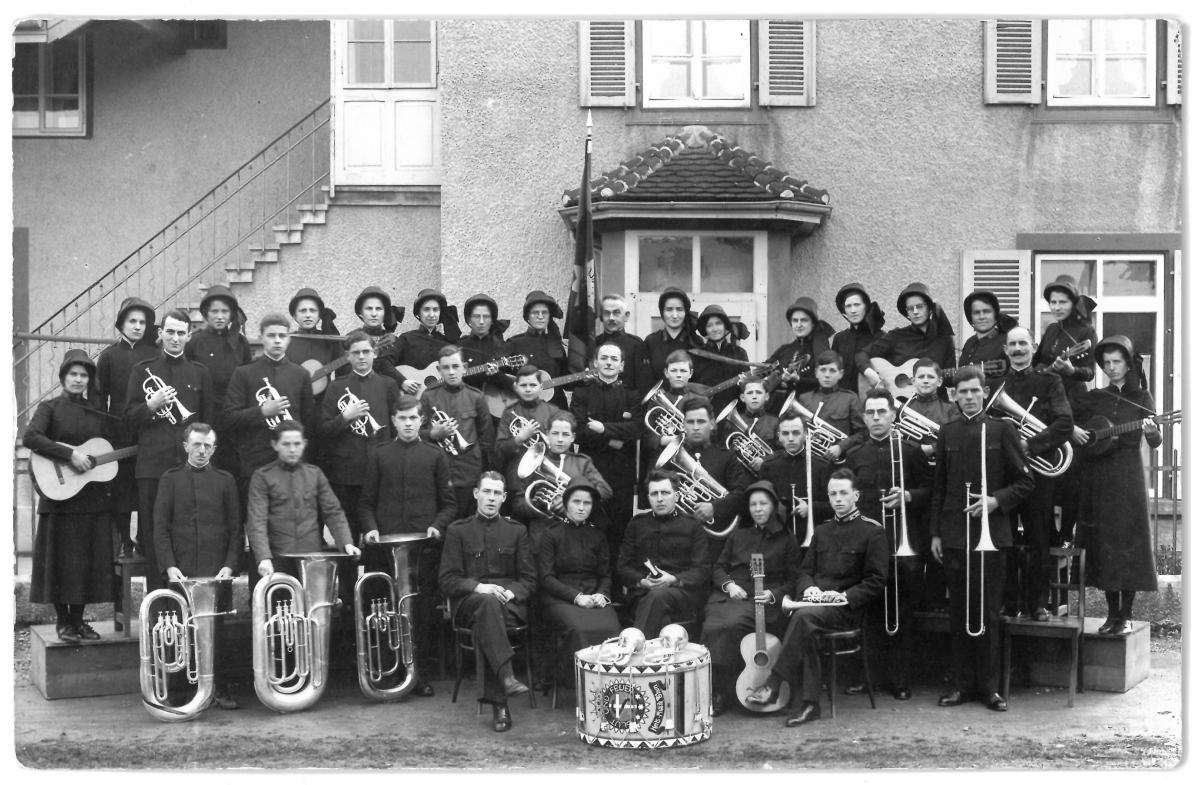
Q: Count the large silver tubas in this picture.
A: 3